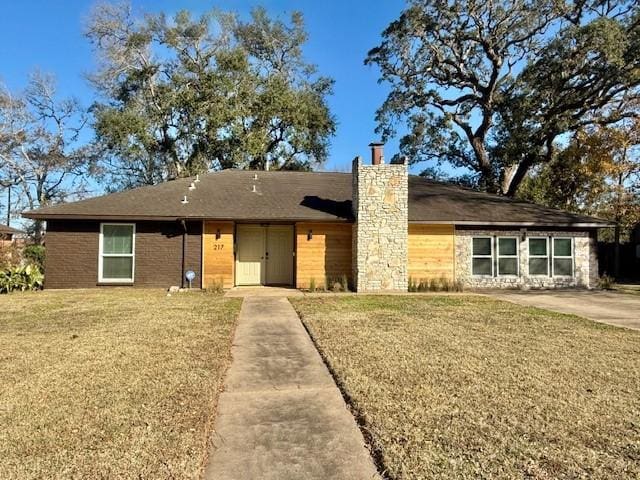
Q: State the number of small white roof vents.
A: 5